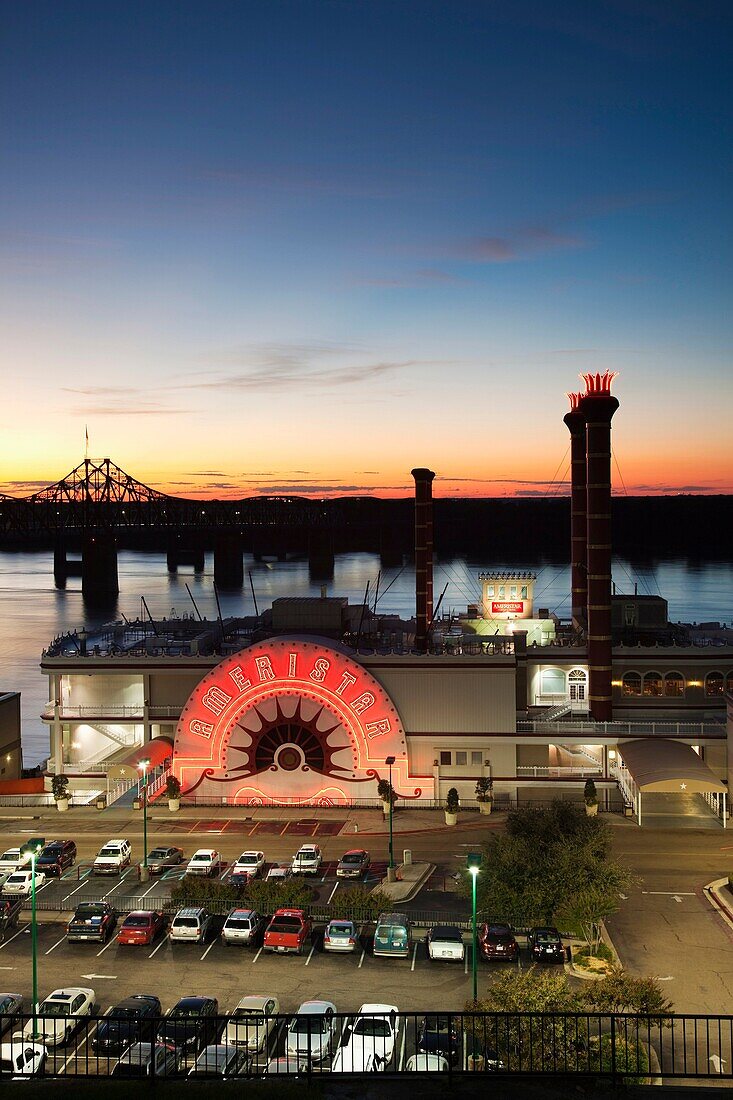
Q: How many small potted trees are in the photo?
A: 6